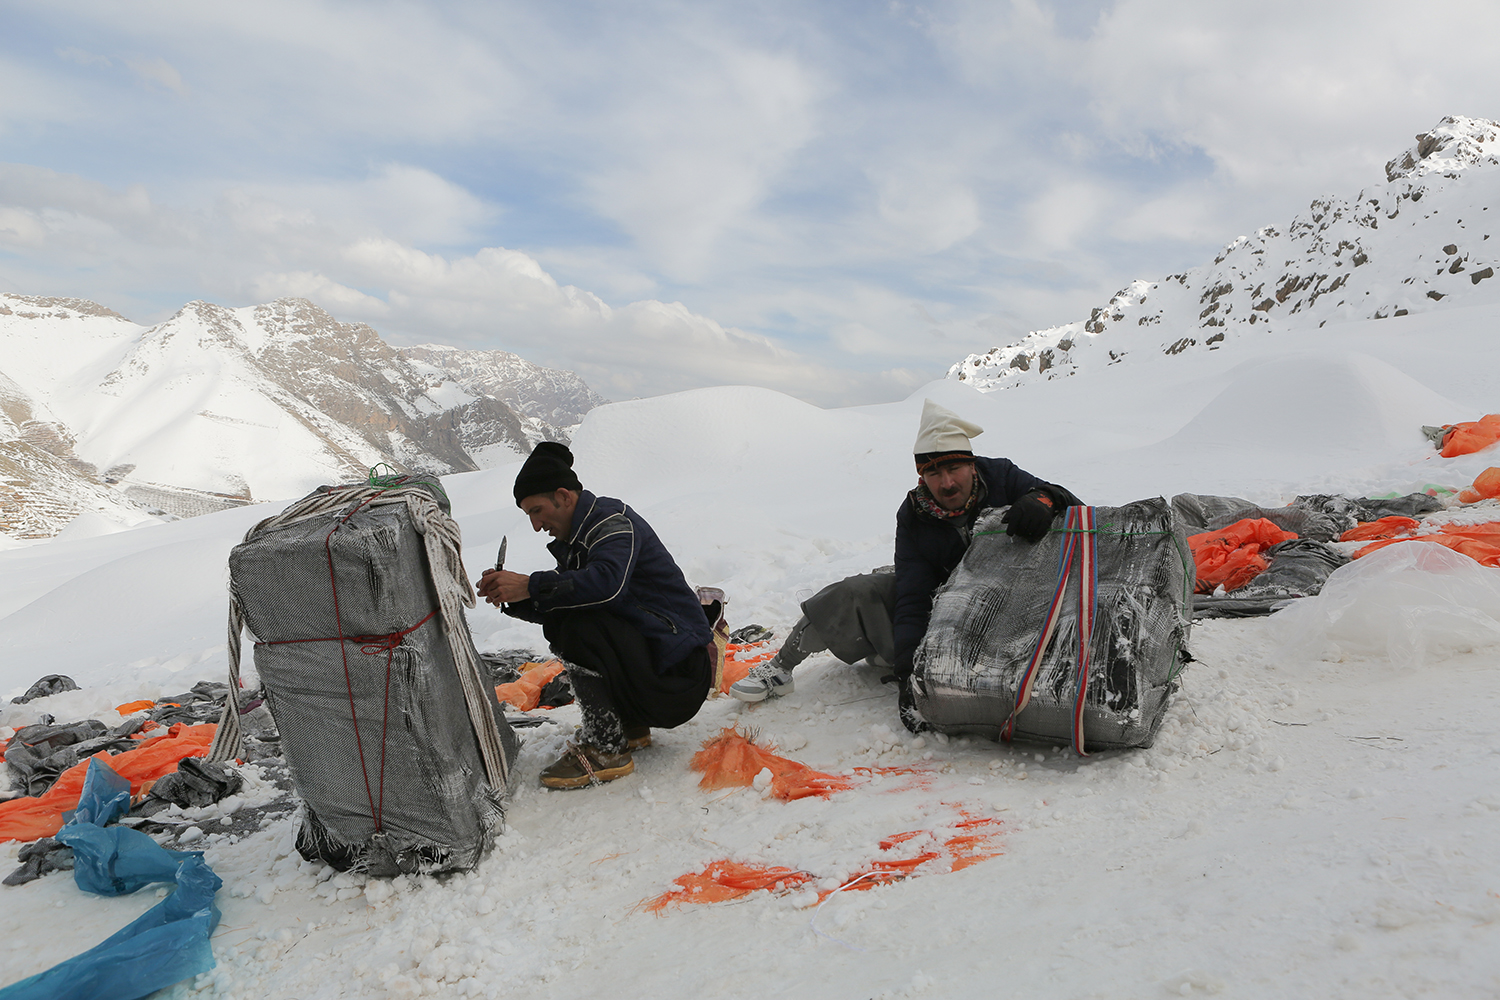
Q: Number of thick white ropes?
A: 1